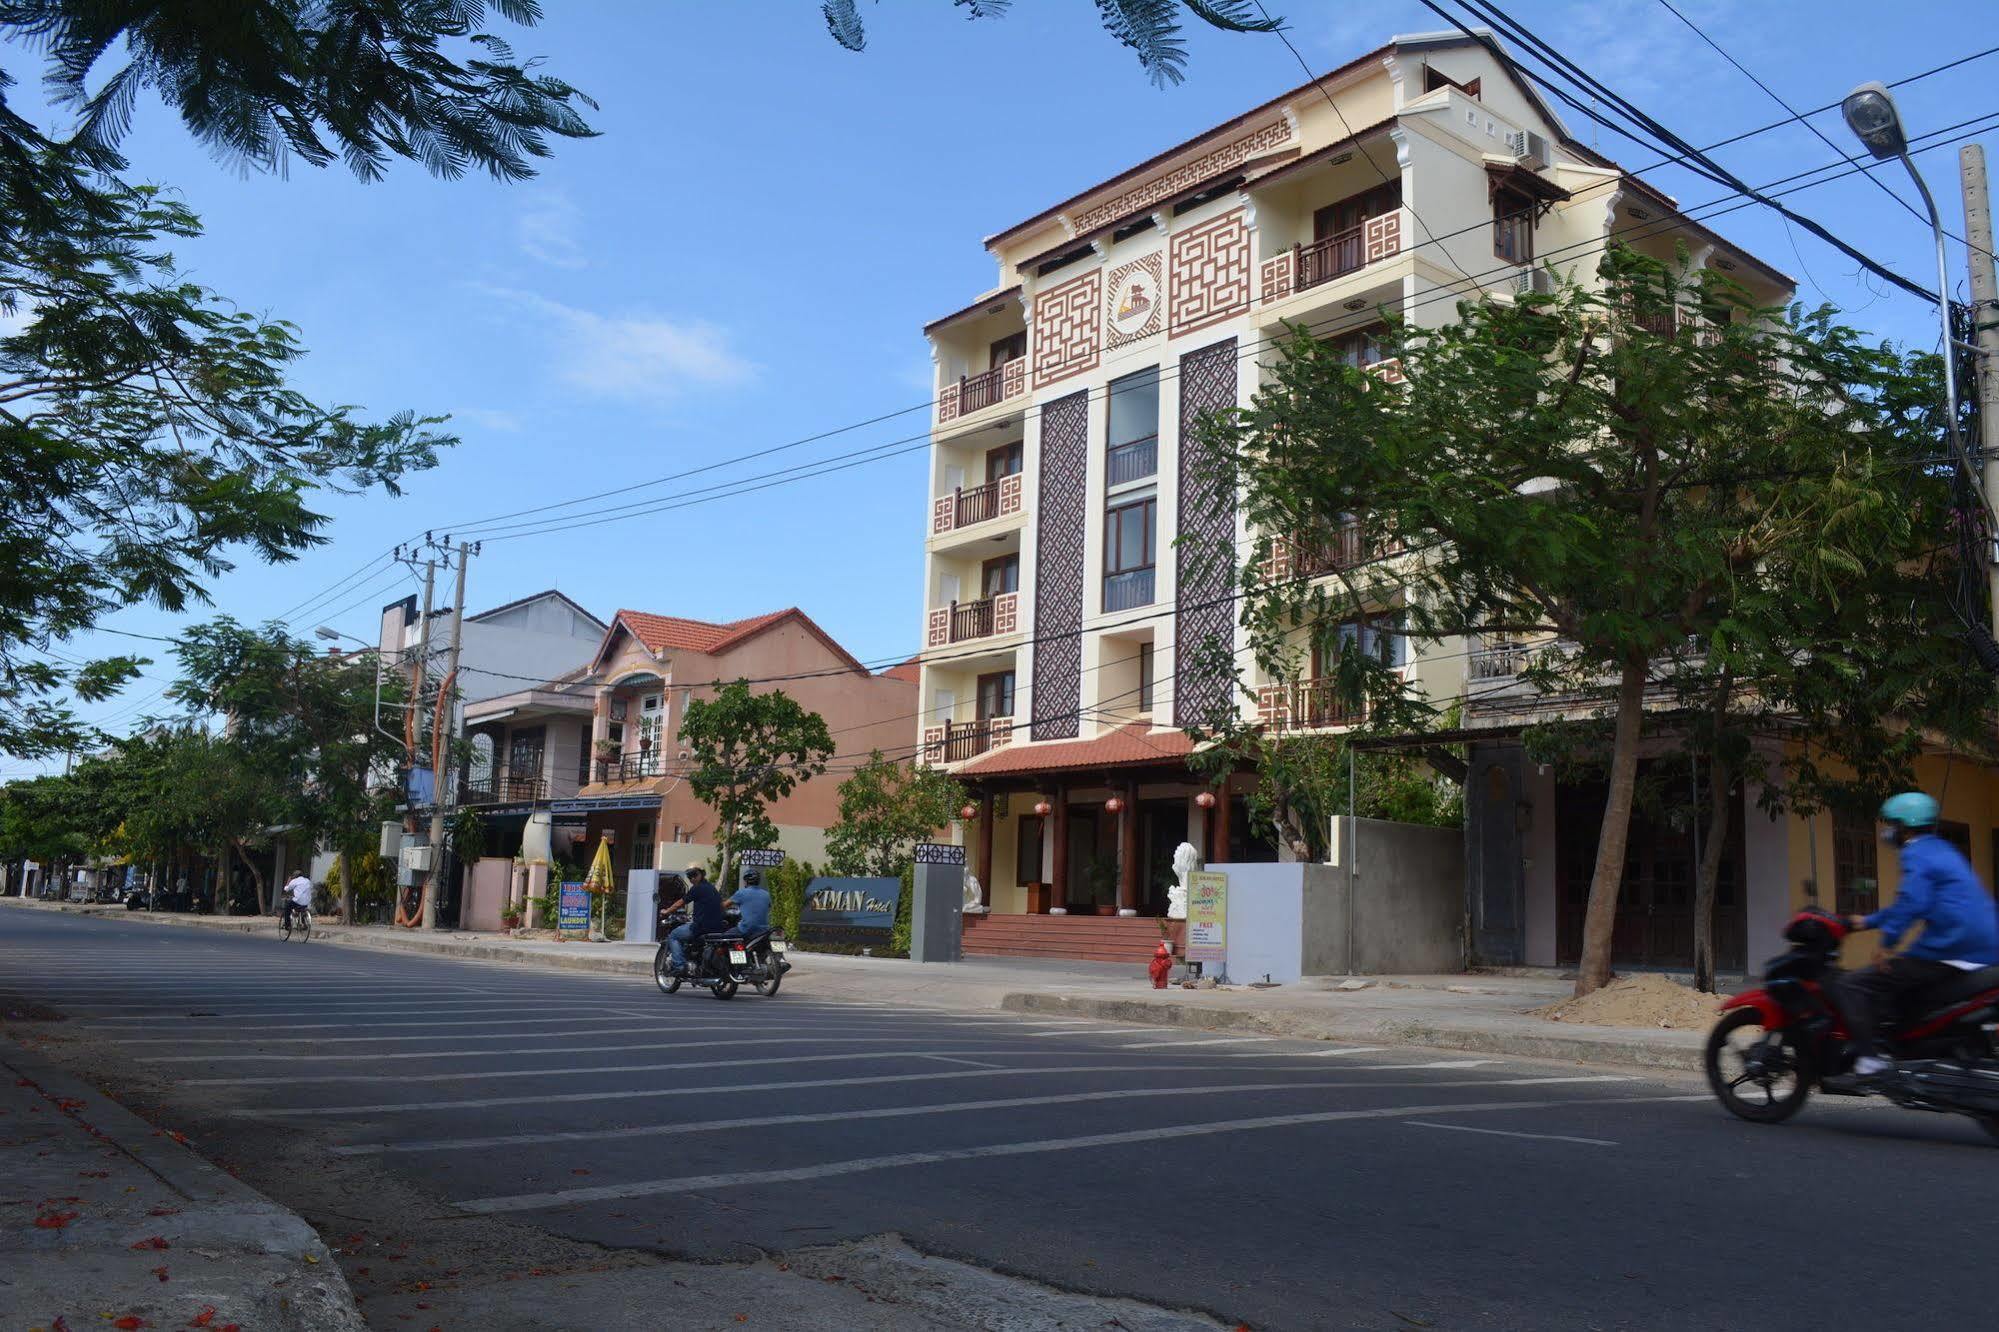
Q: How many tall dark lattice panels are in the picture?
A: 2